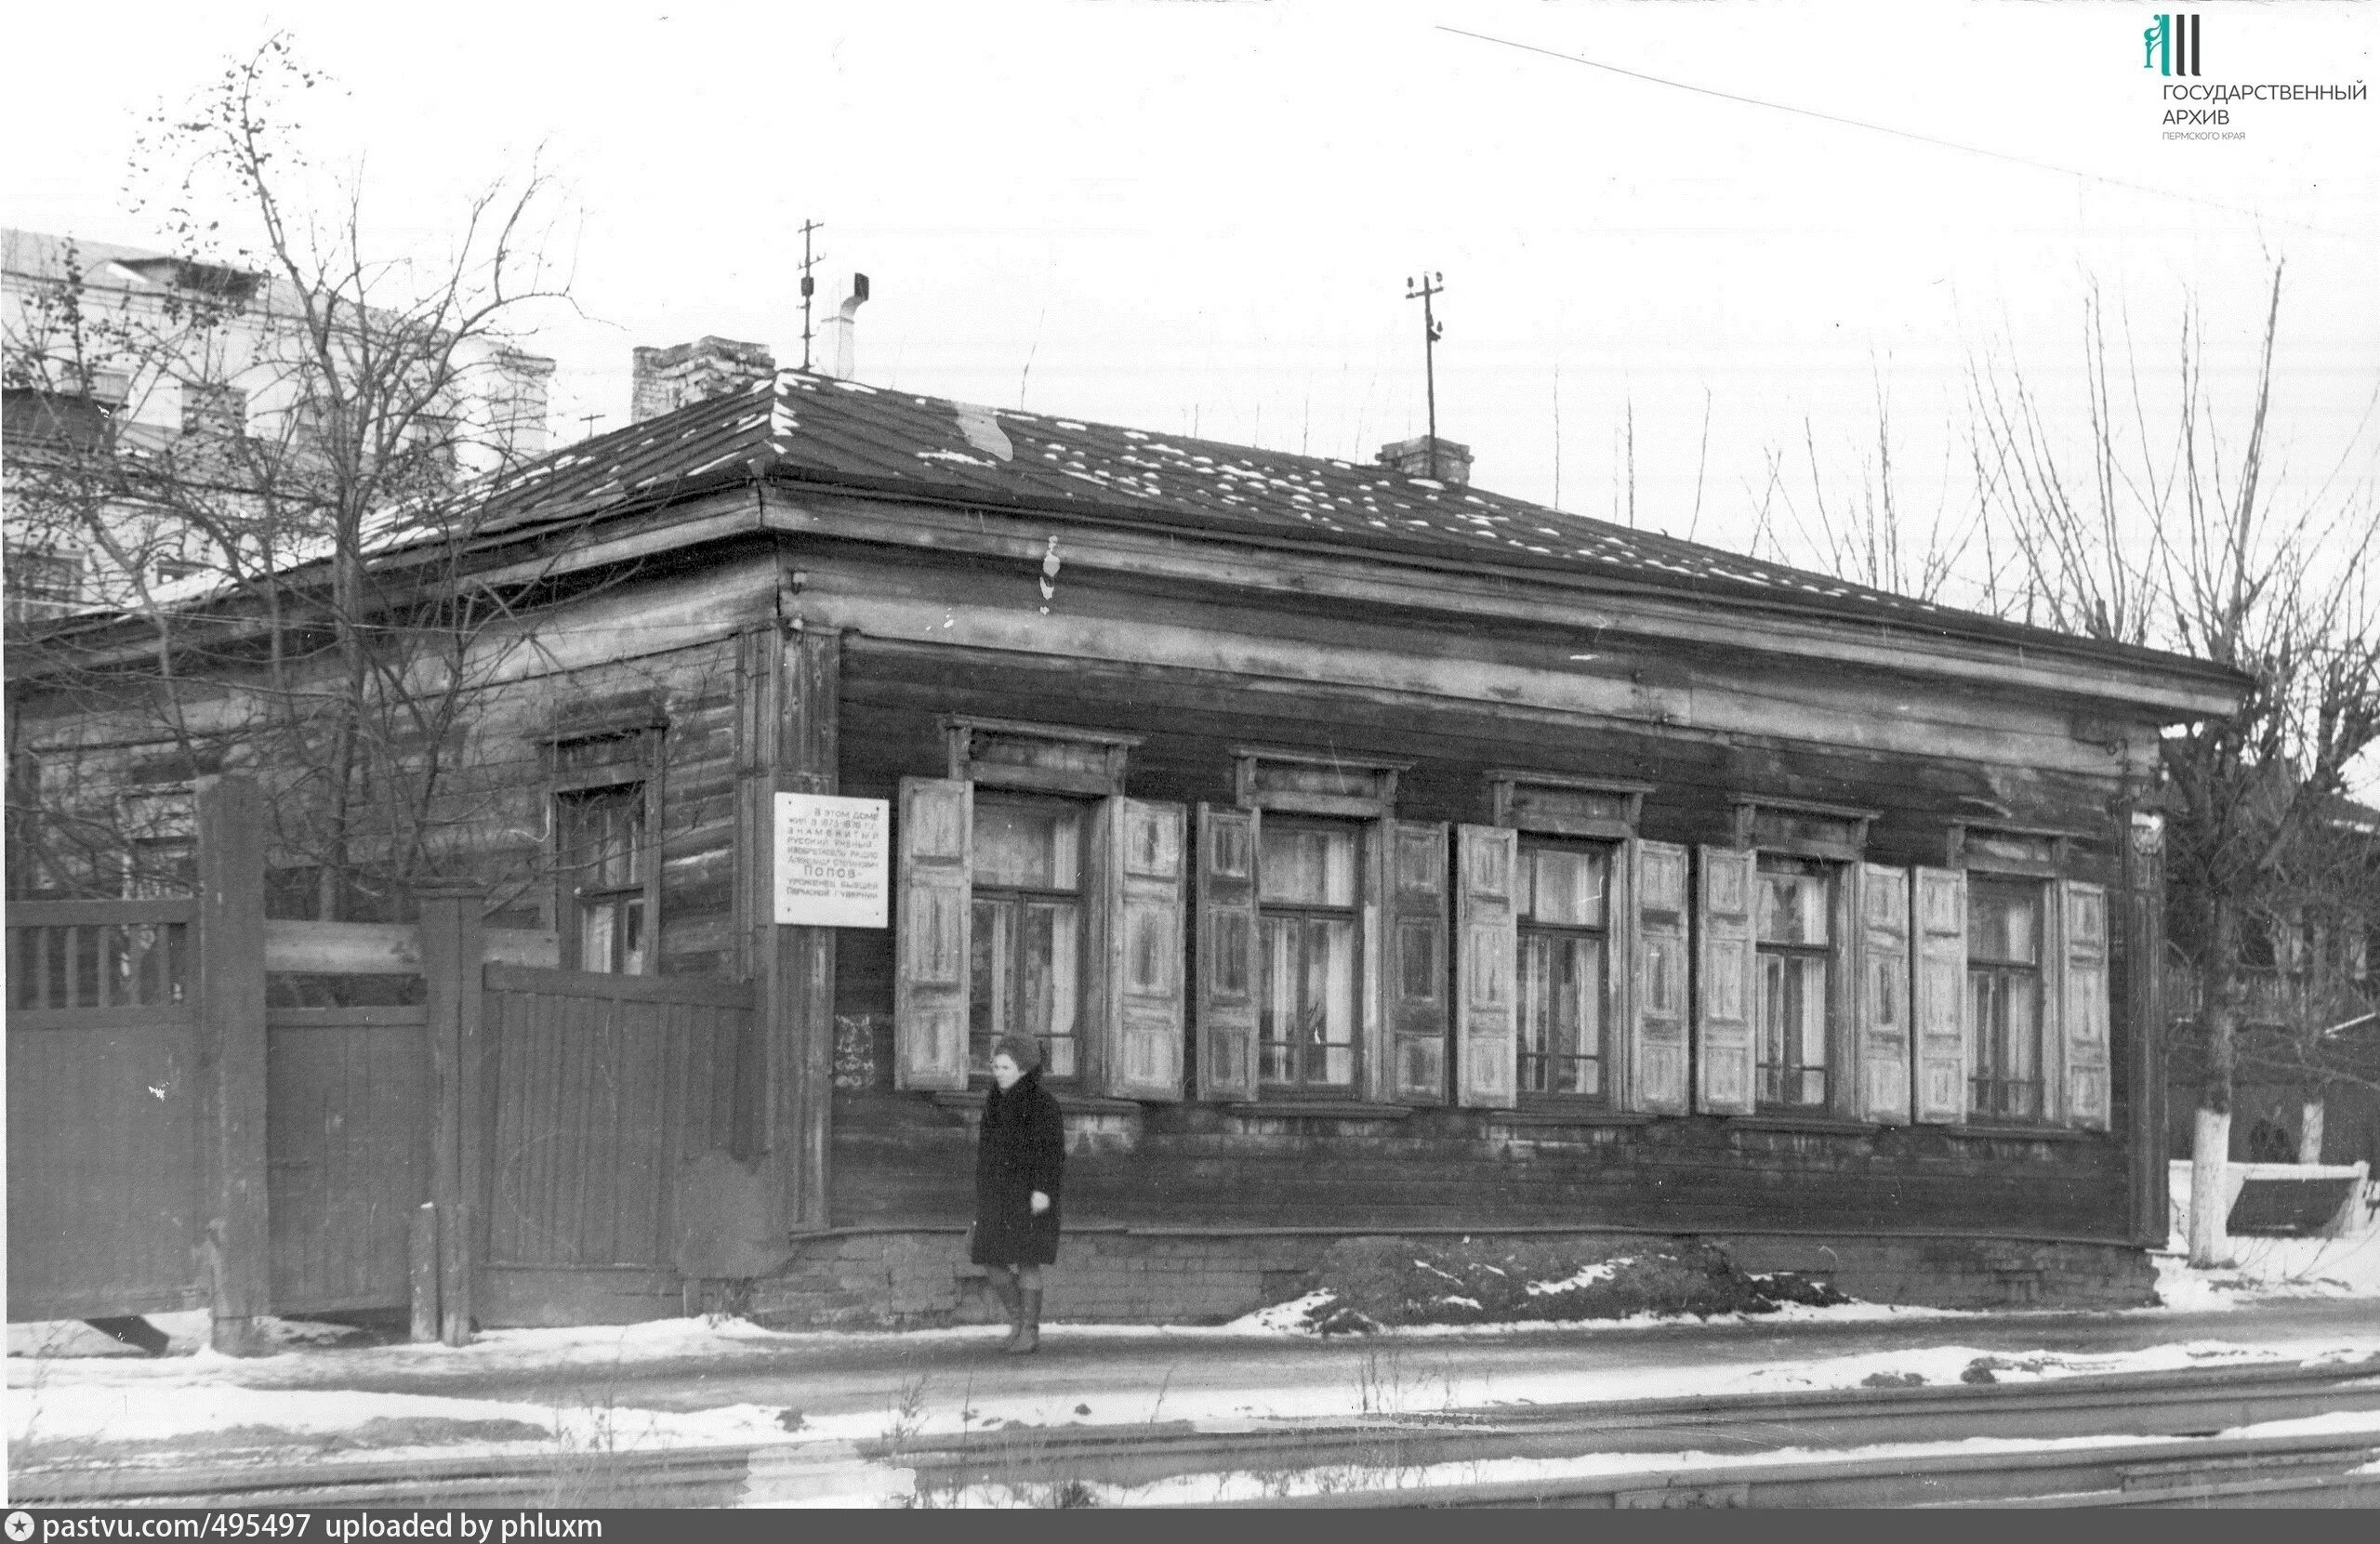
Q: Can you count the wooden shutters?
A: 10